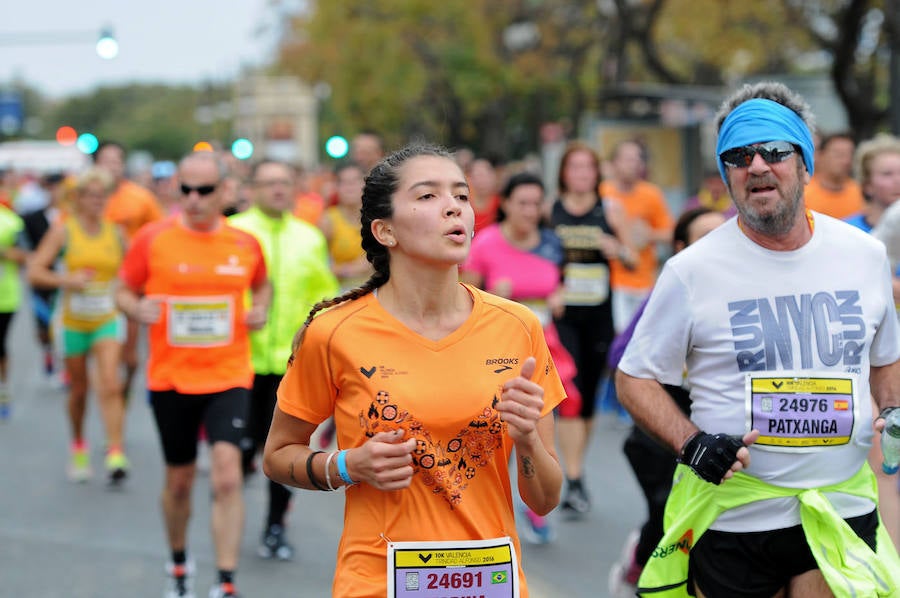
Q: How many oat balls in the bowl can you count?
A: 0